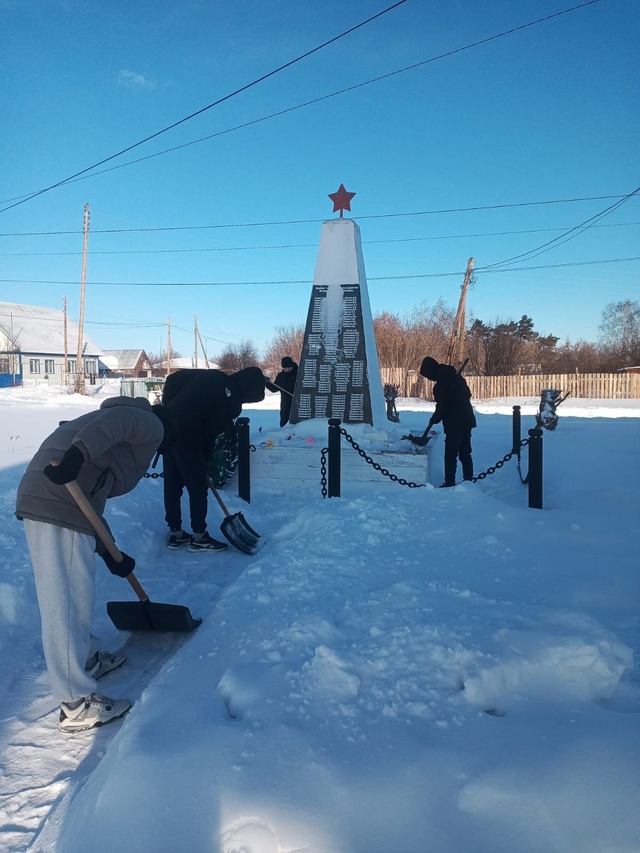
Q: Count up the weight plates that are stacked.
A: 0